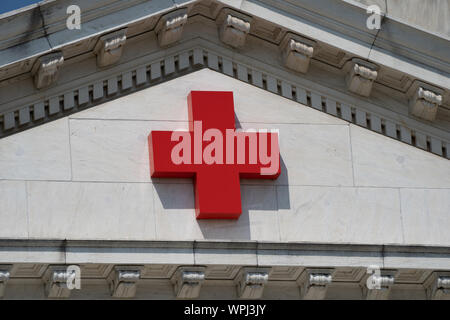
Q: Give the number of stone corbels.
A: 15